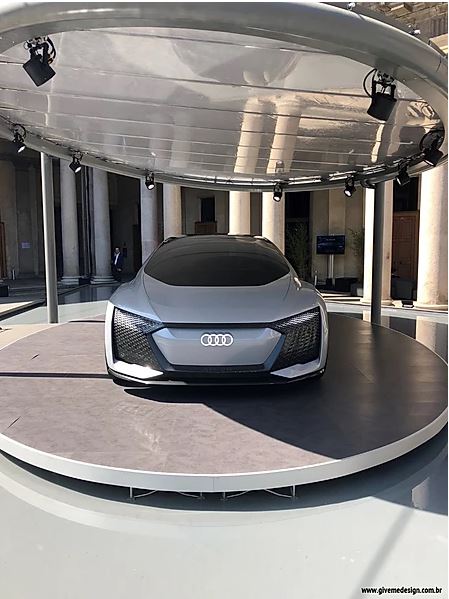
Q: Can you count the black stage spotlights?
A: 9